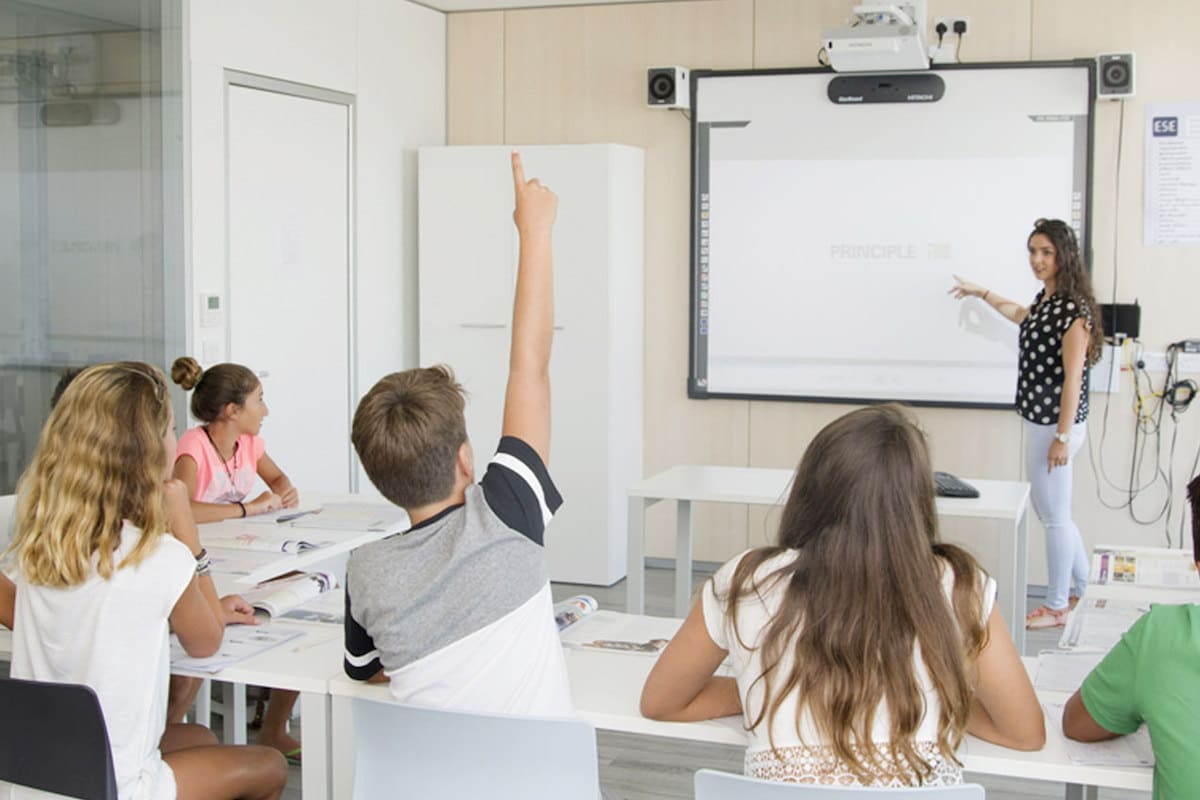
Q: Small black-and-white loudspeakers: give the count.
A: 2